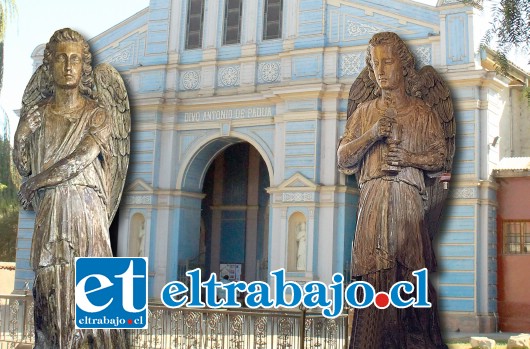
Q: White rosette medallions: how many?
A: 3